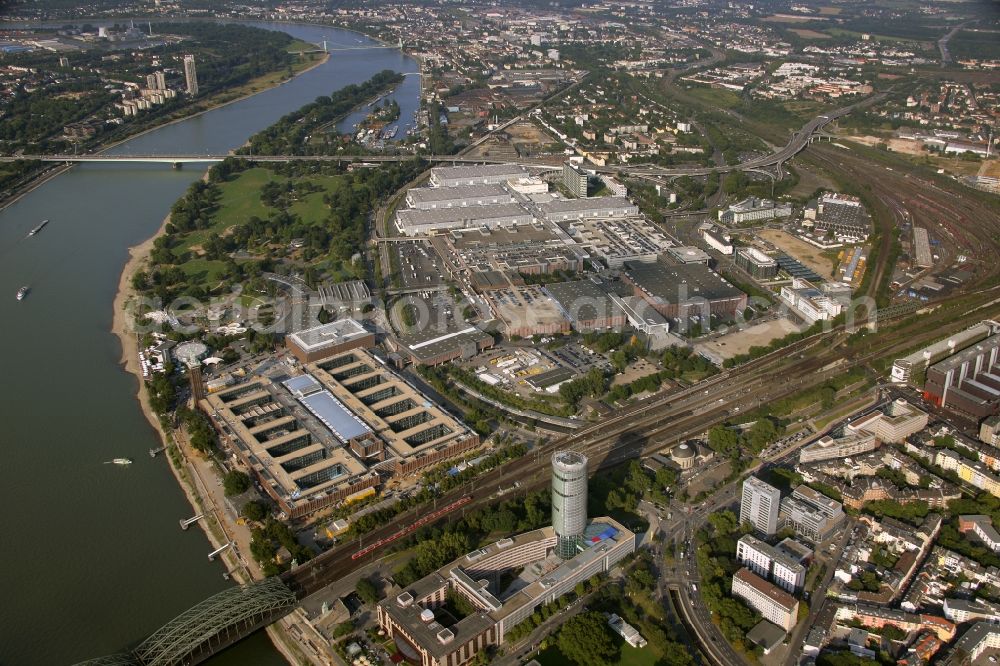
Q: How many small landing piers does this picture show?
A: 4